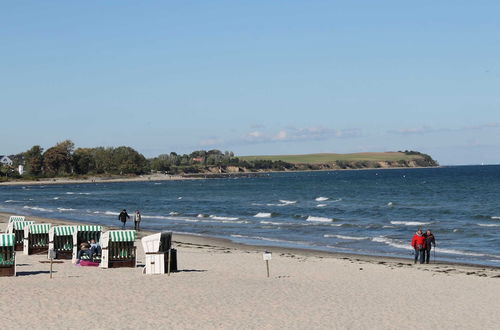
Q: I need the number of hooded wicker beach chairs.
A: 8